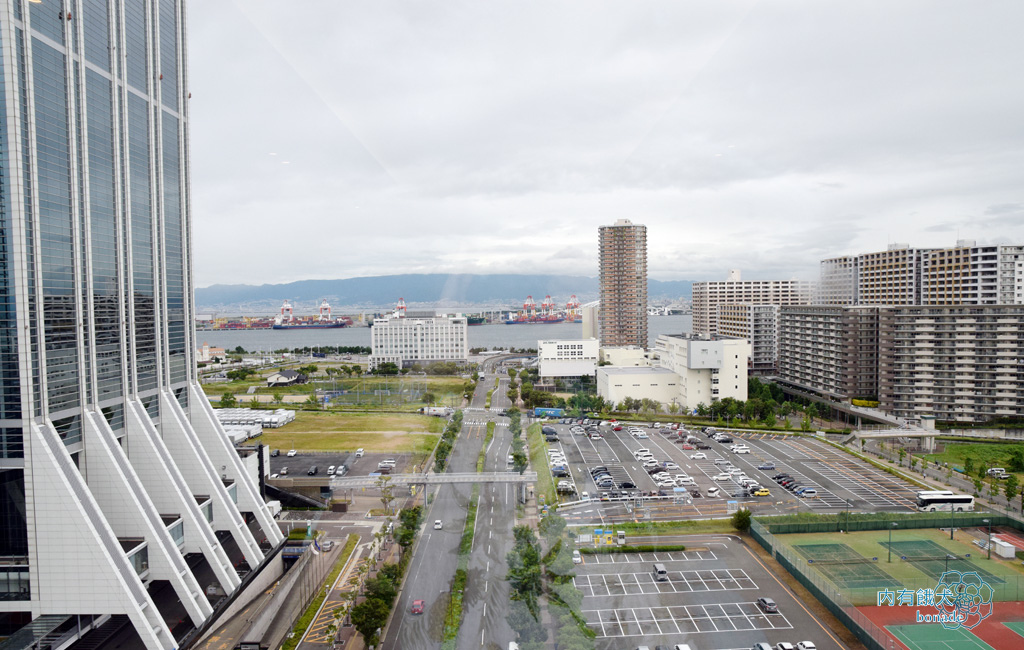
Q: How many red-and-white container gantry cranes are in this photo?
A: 6